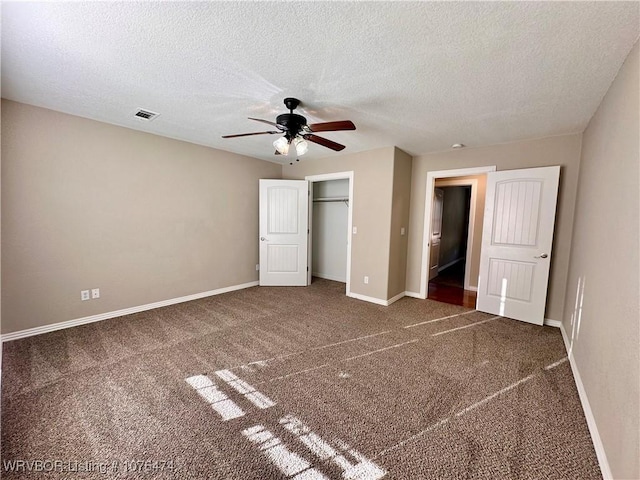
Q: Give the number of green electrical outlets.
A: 0